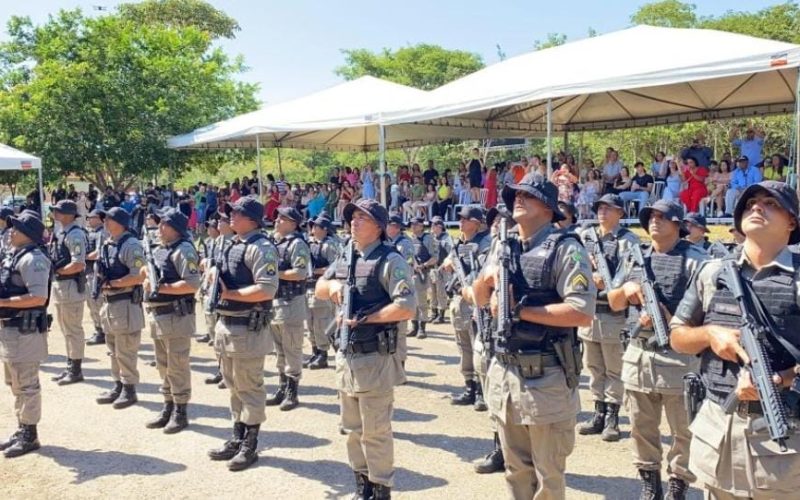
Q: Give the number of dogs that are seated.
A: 0